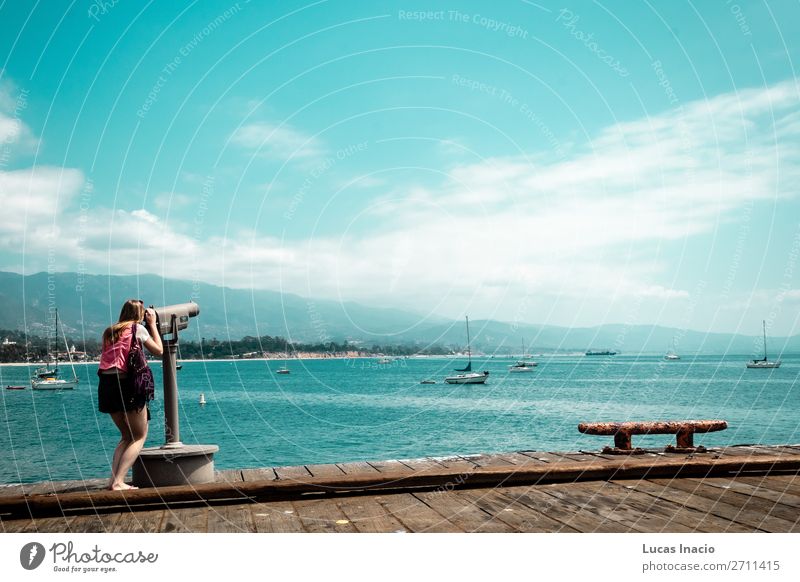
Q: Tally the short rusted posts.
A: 2